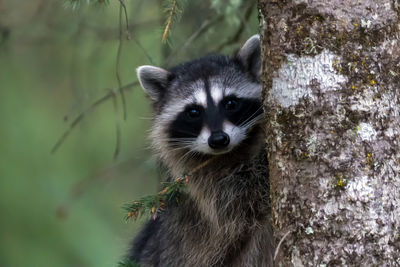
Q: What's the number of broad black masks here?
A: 1